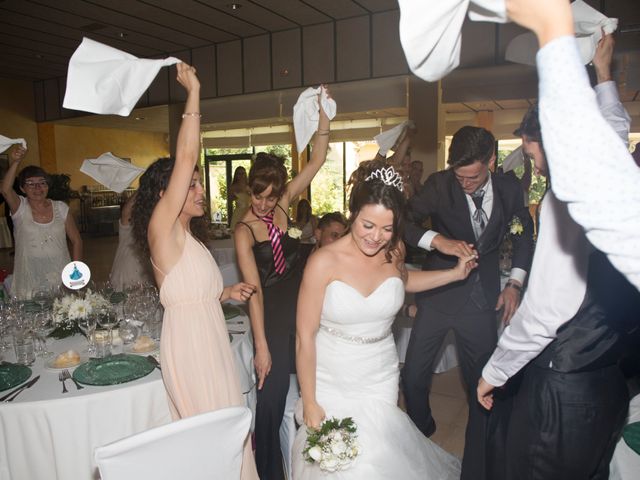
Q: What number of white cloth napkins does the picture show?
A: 8